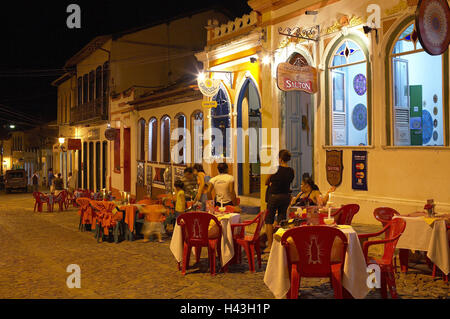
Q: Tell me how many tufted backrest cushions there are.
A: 0